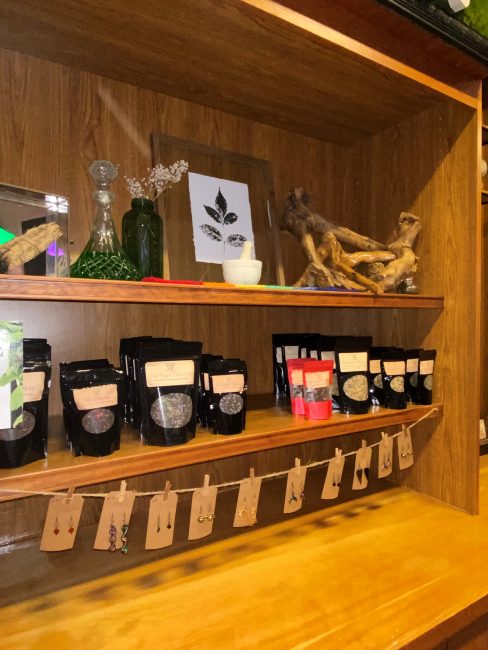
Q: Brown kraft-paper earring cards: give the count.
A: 10